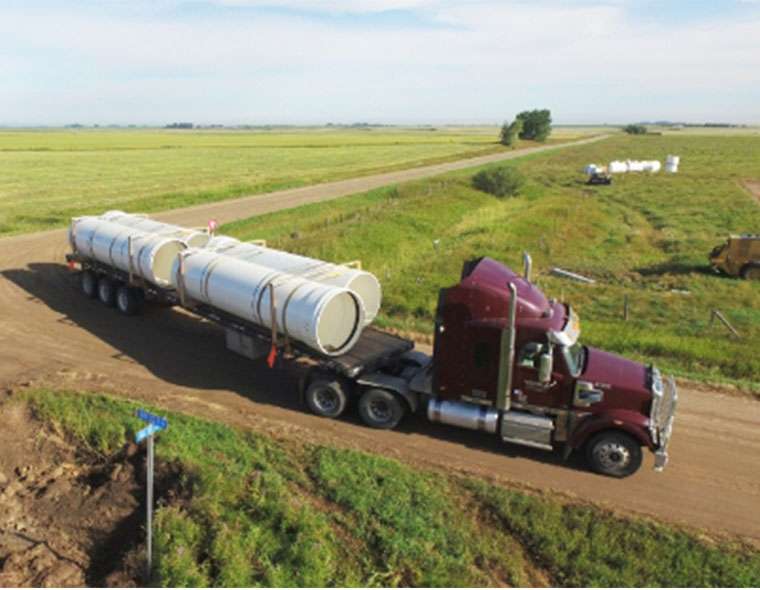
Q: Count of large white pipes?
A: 4